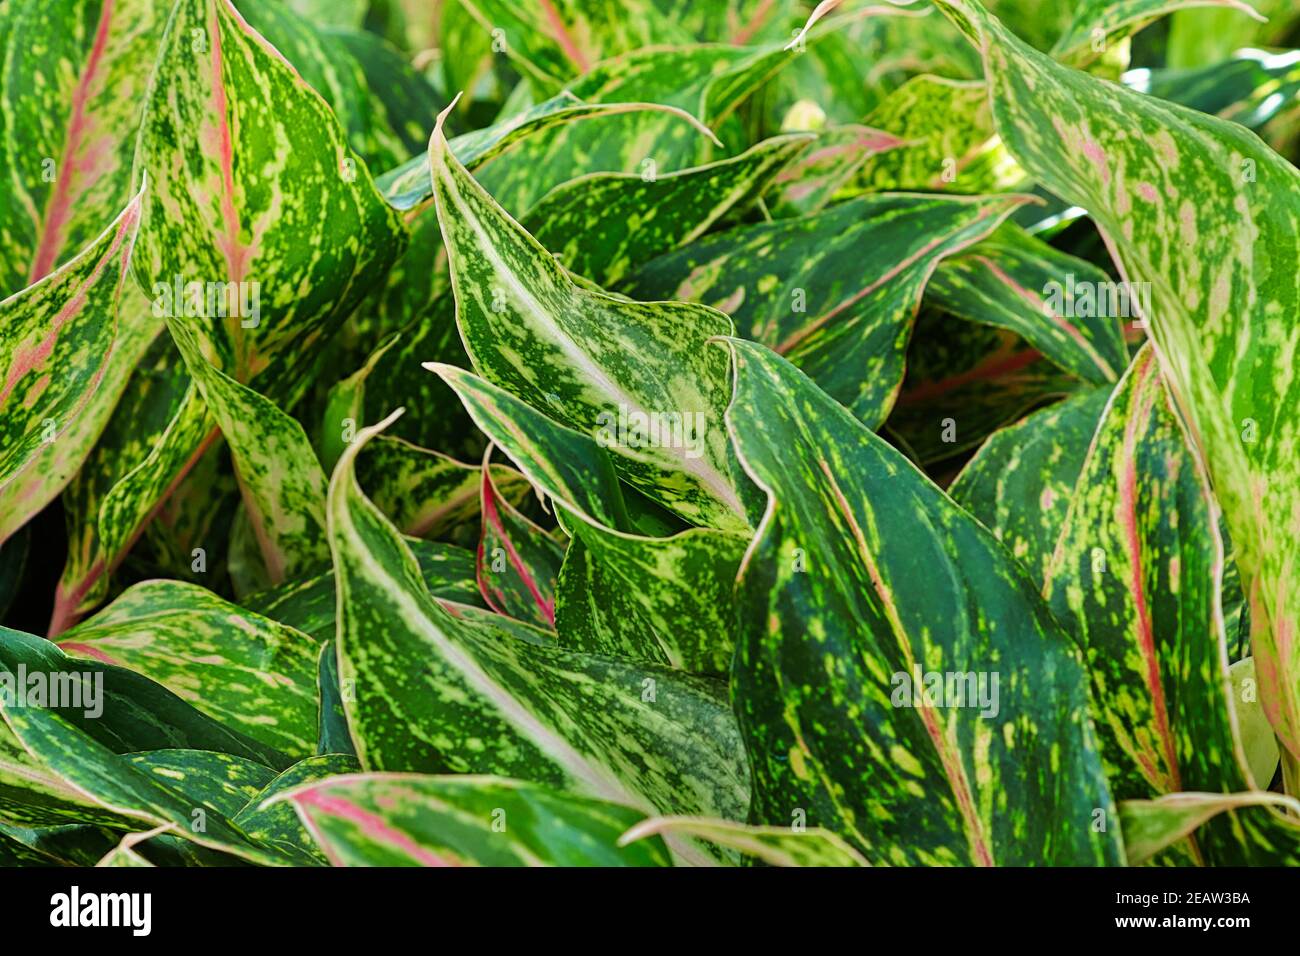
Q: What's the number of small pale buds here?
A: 1